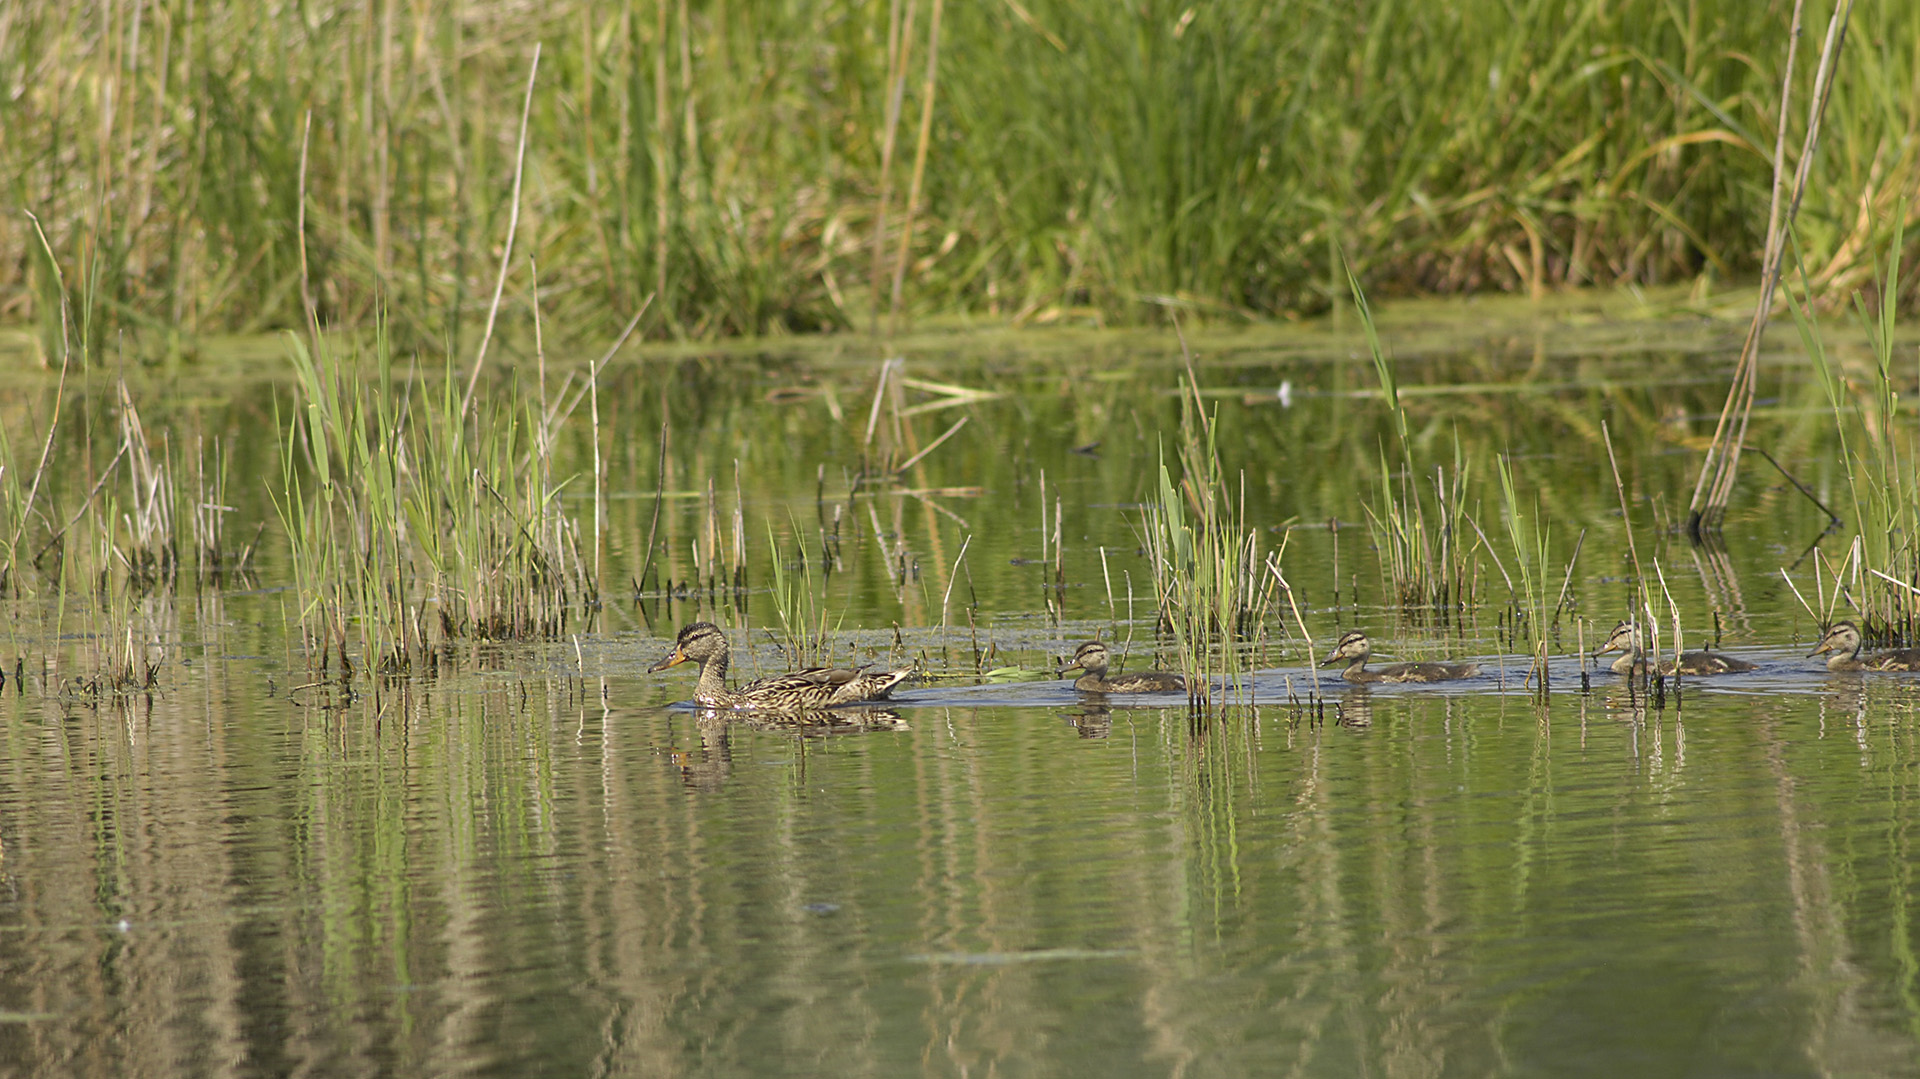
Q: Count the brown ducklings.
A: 4